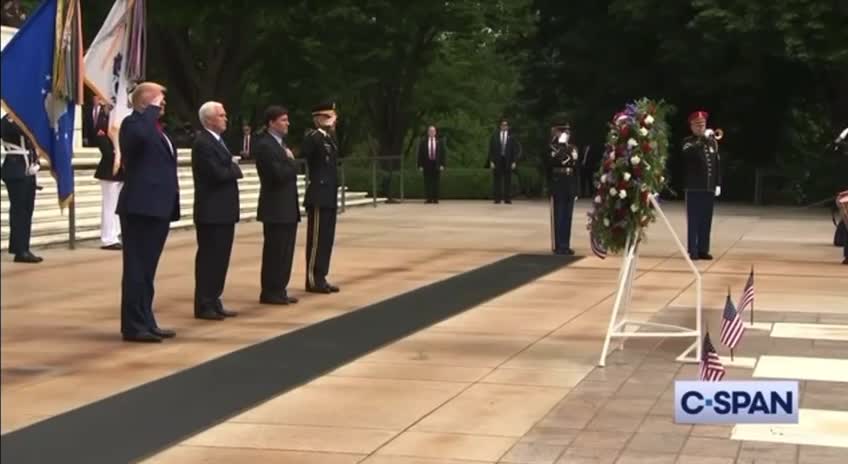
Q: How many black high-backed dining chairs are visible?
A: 0